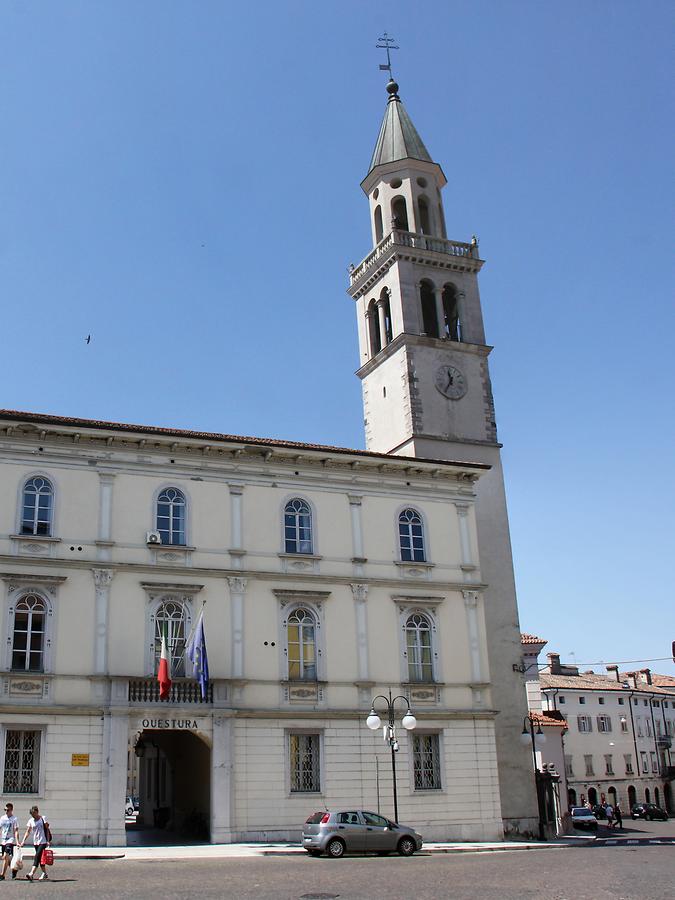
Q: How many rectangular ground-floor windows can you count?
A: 3